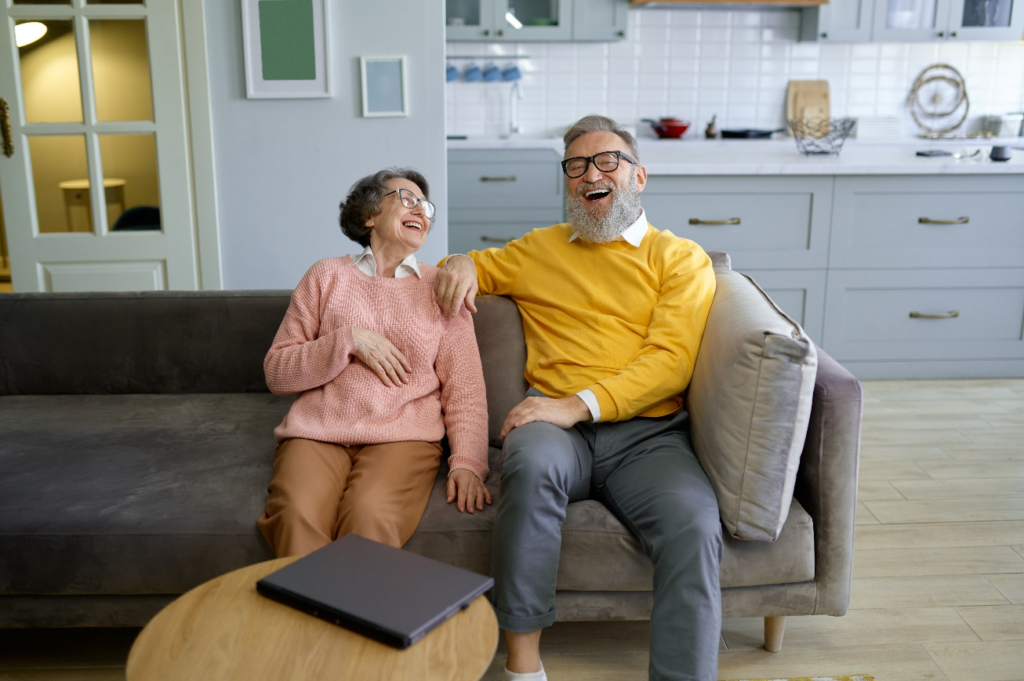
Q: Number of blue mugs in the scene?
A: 4